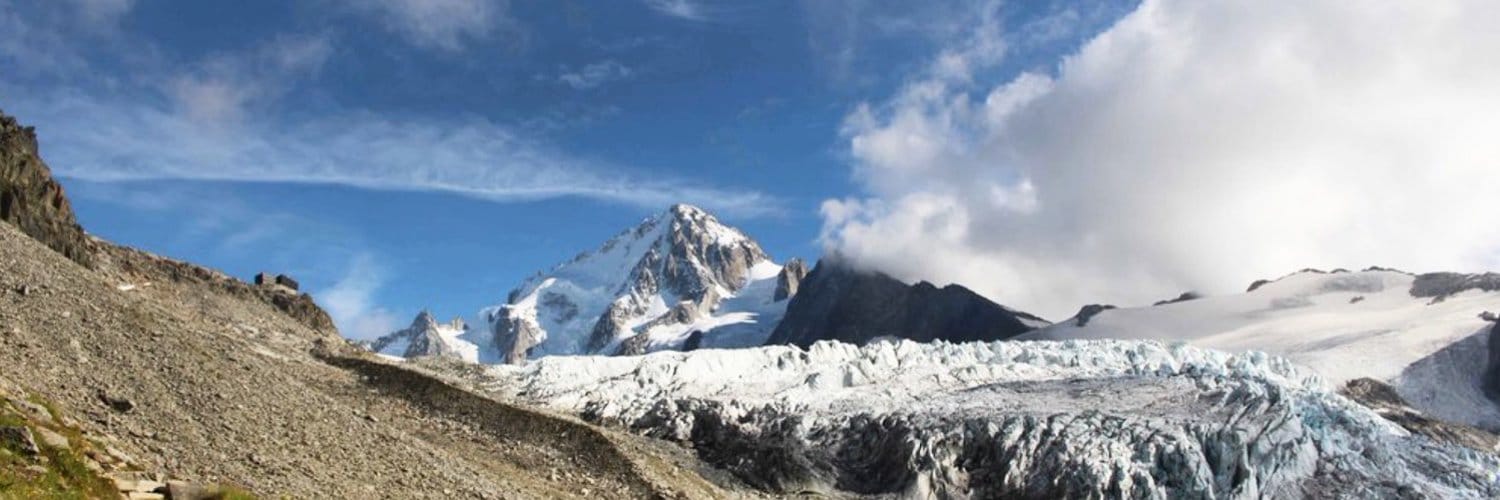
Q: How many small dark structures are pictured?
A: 2